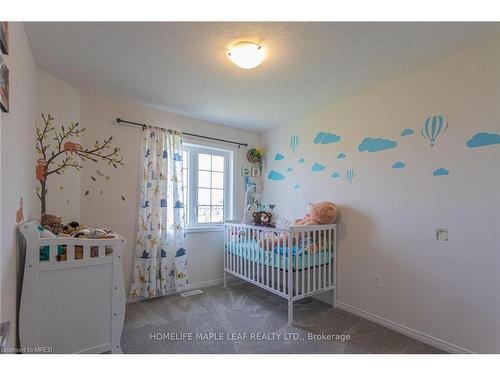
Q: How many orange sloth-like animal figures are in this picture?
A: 2